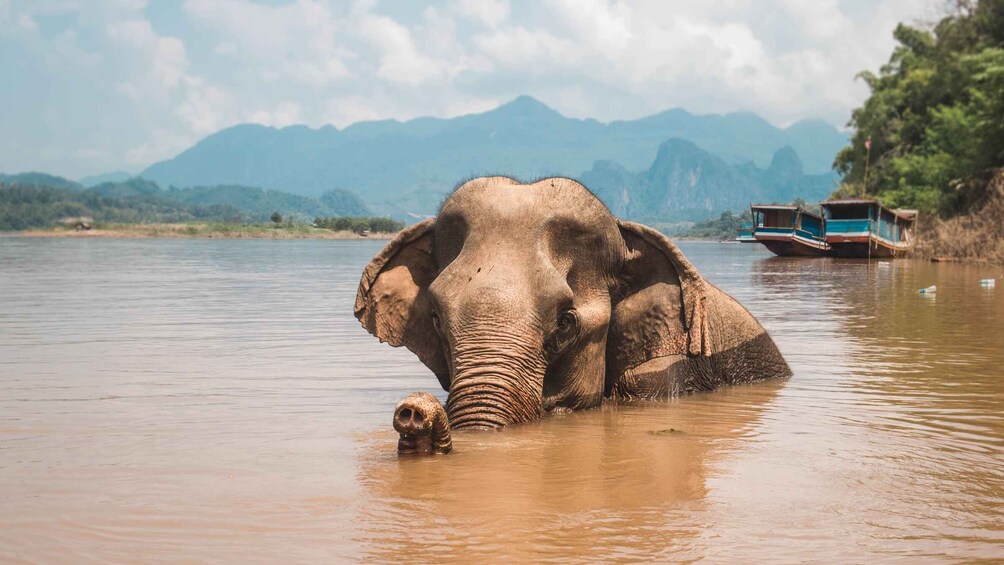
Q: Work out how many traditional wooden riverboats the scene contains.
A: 2